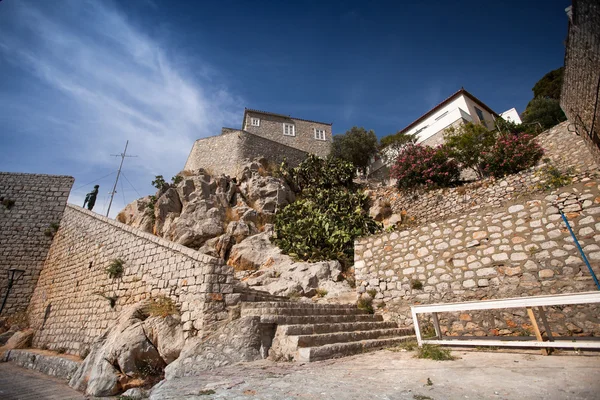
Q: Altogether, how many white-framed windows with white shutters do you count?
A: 3